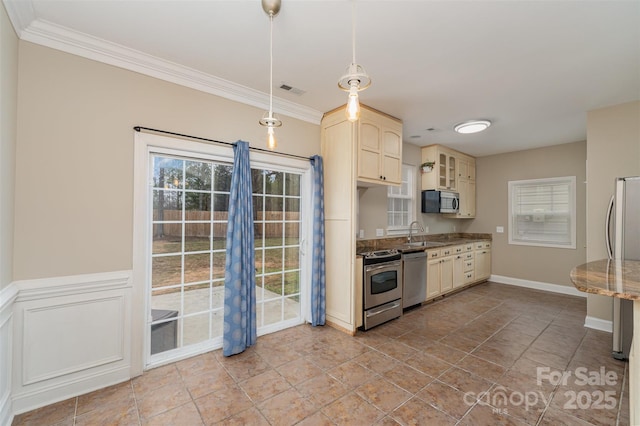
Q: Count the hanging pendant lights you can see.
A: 2